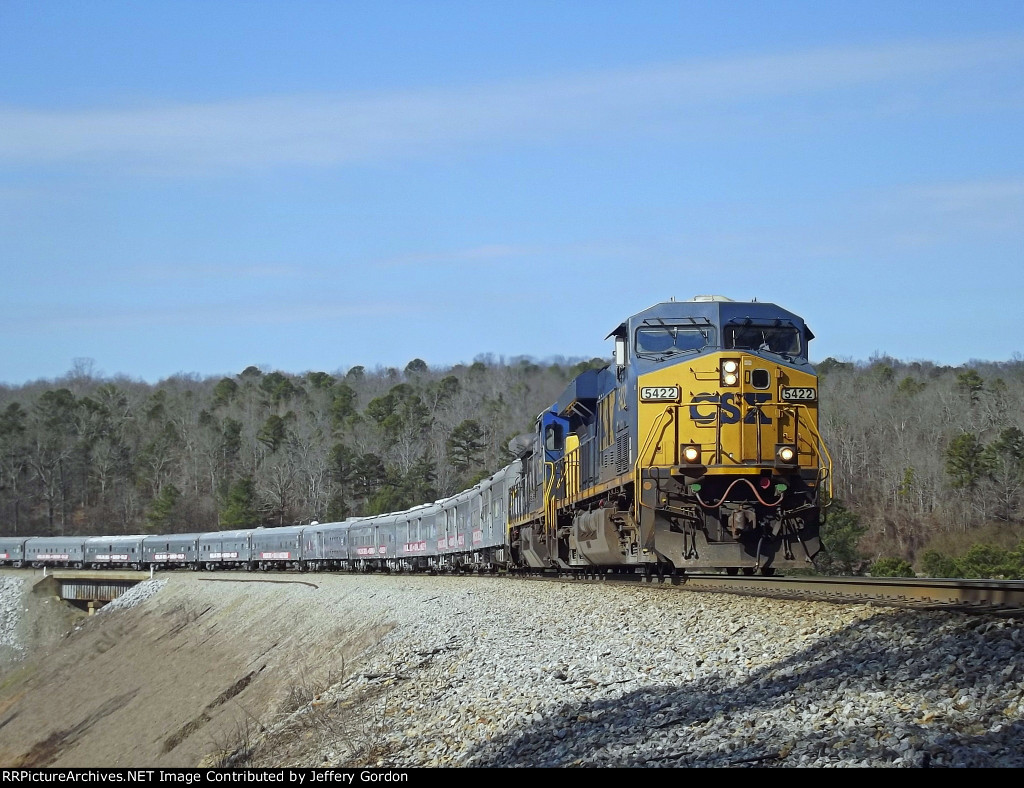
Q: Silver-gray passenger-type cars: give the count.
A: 11